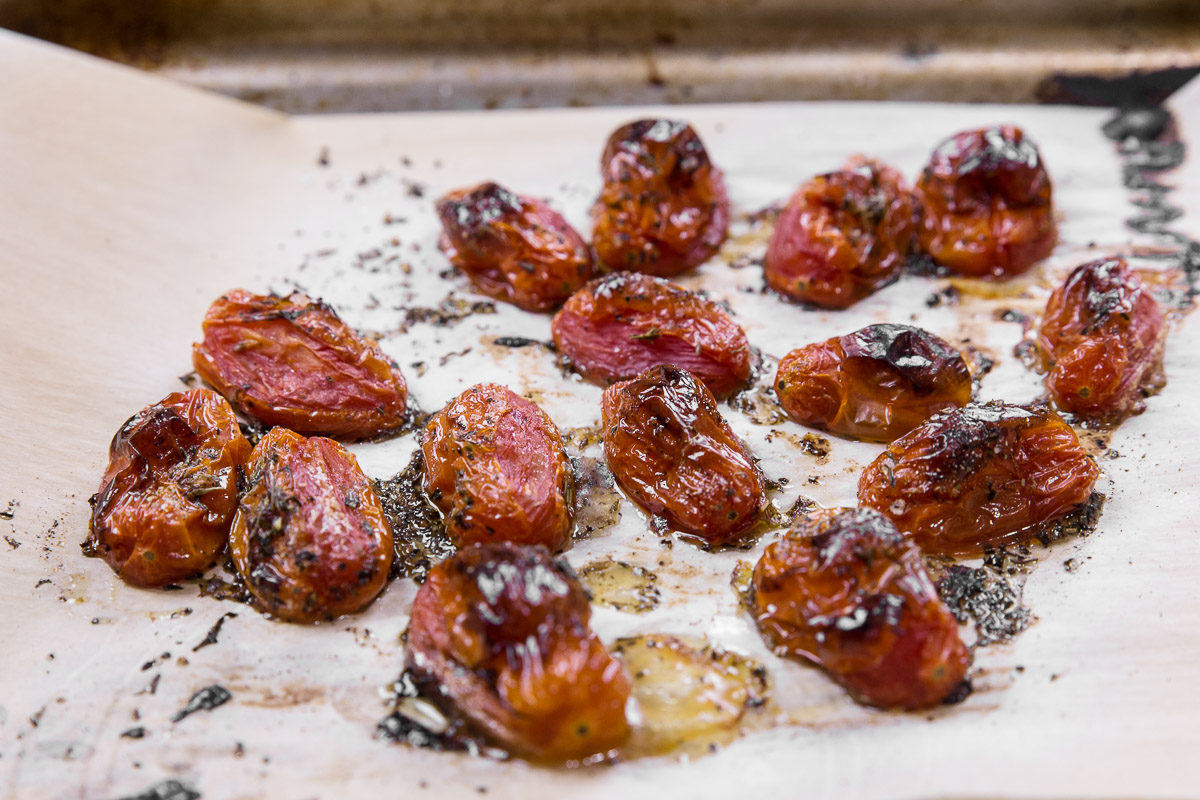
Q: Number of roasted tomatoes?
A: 15